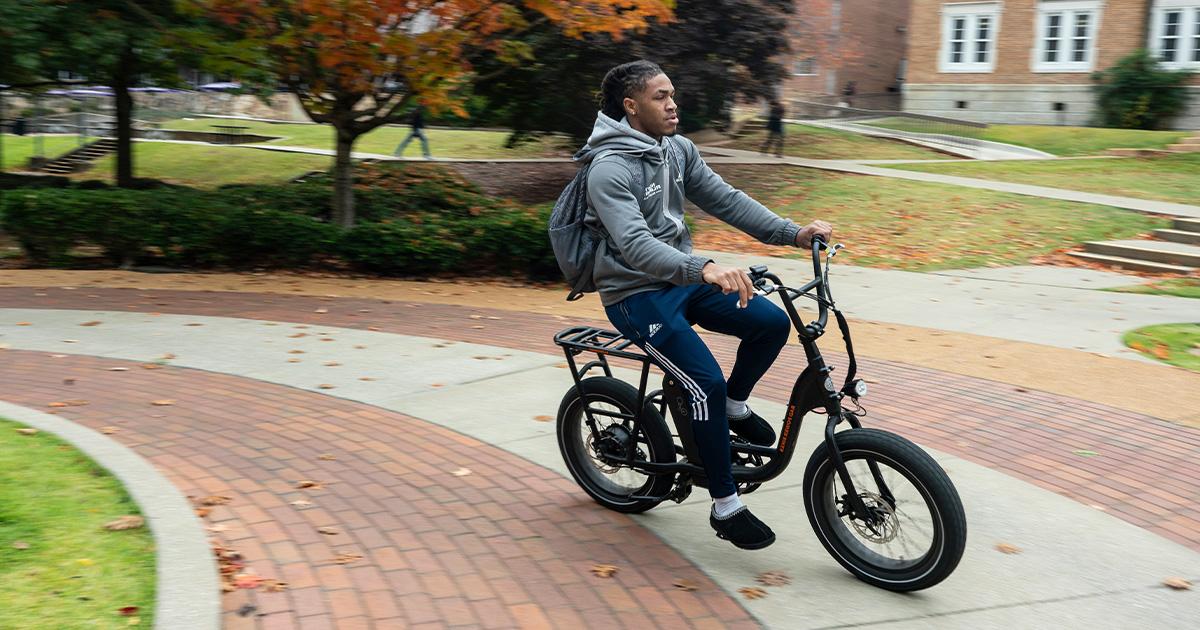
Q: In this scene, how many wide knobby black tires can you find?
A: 2